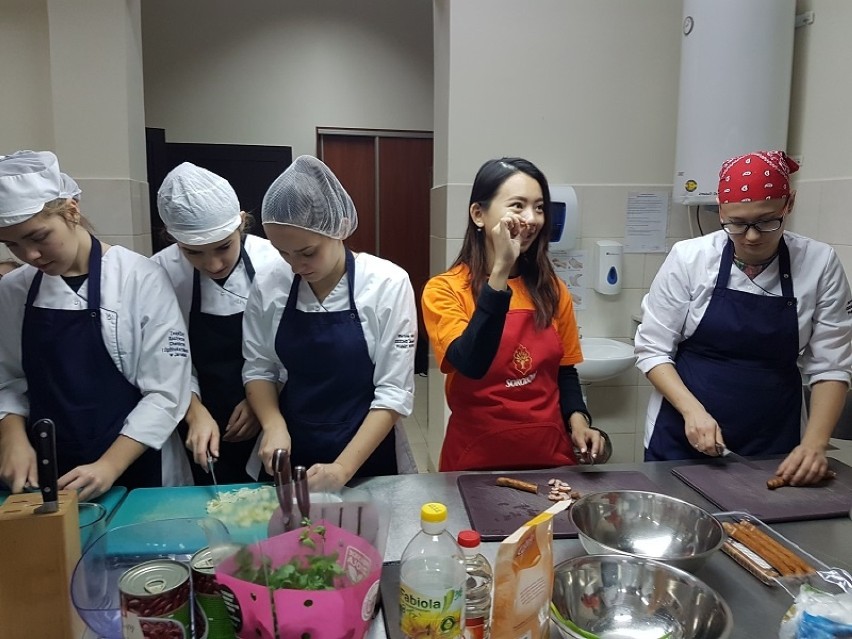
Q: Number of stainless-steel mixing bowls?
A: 2